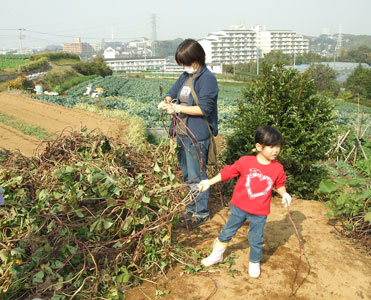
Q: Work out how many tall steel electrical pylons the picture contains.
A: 2